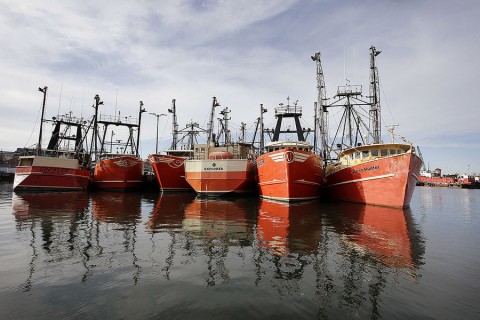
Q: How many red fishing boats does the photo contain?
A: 6